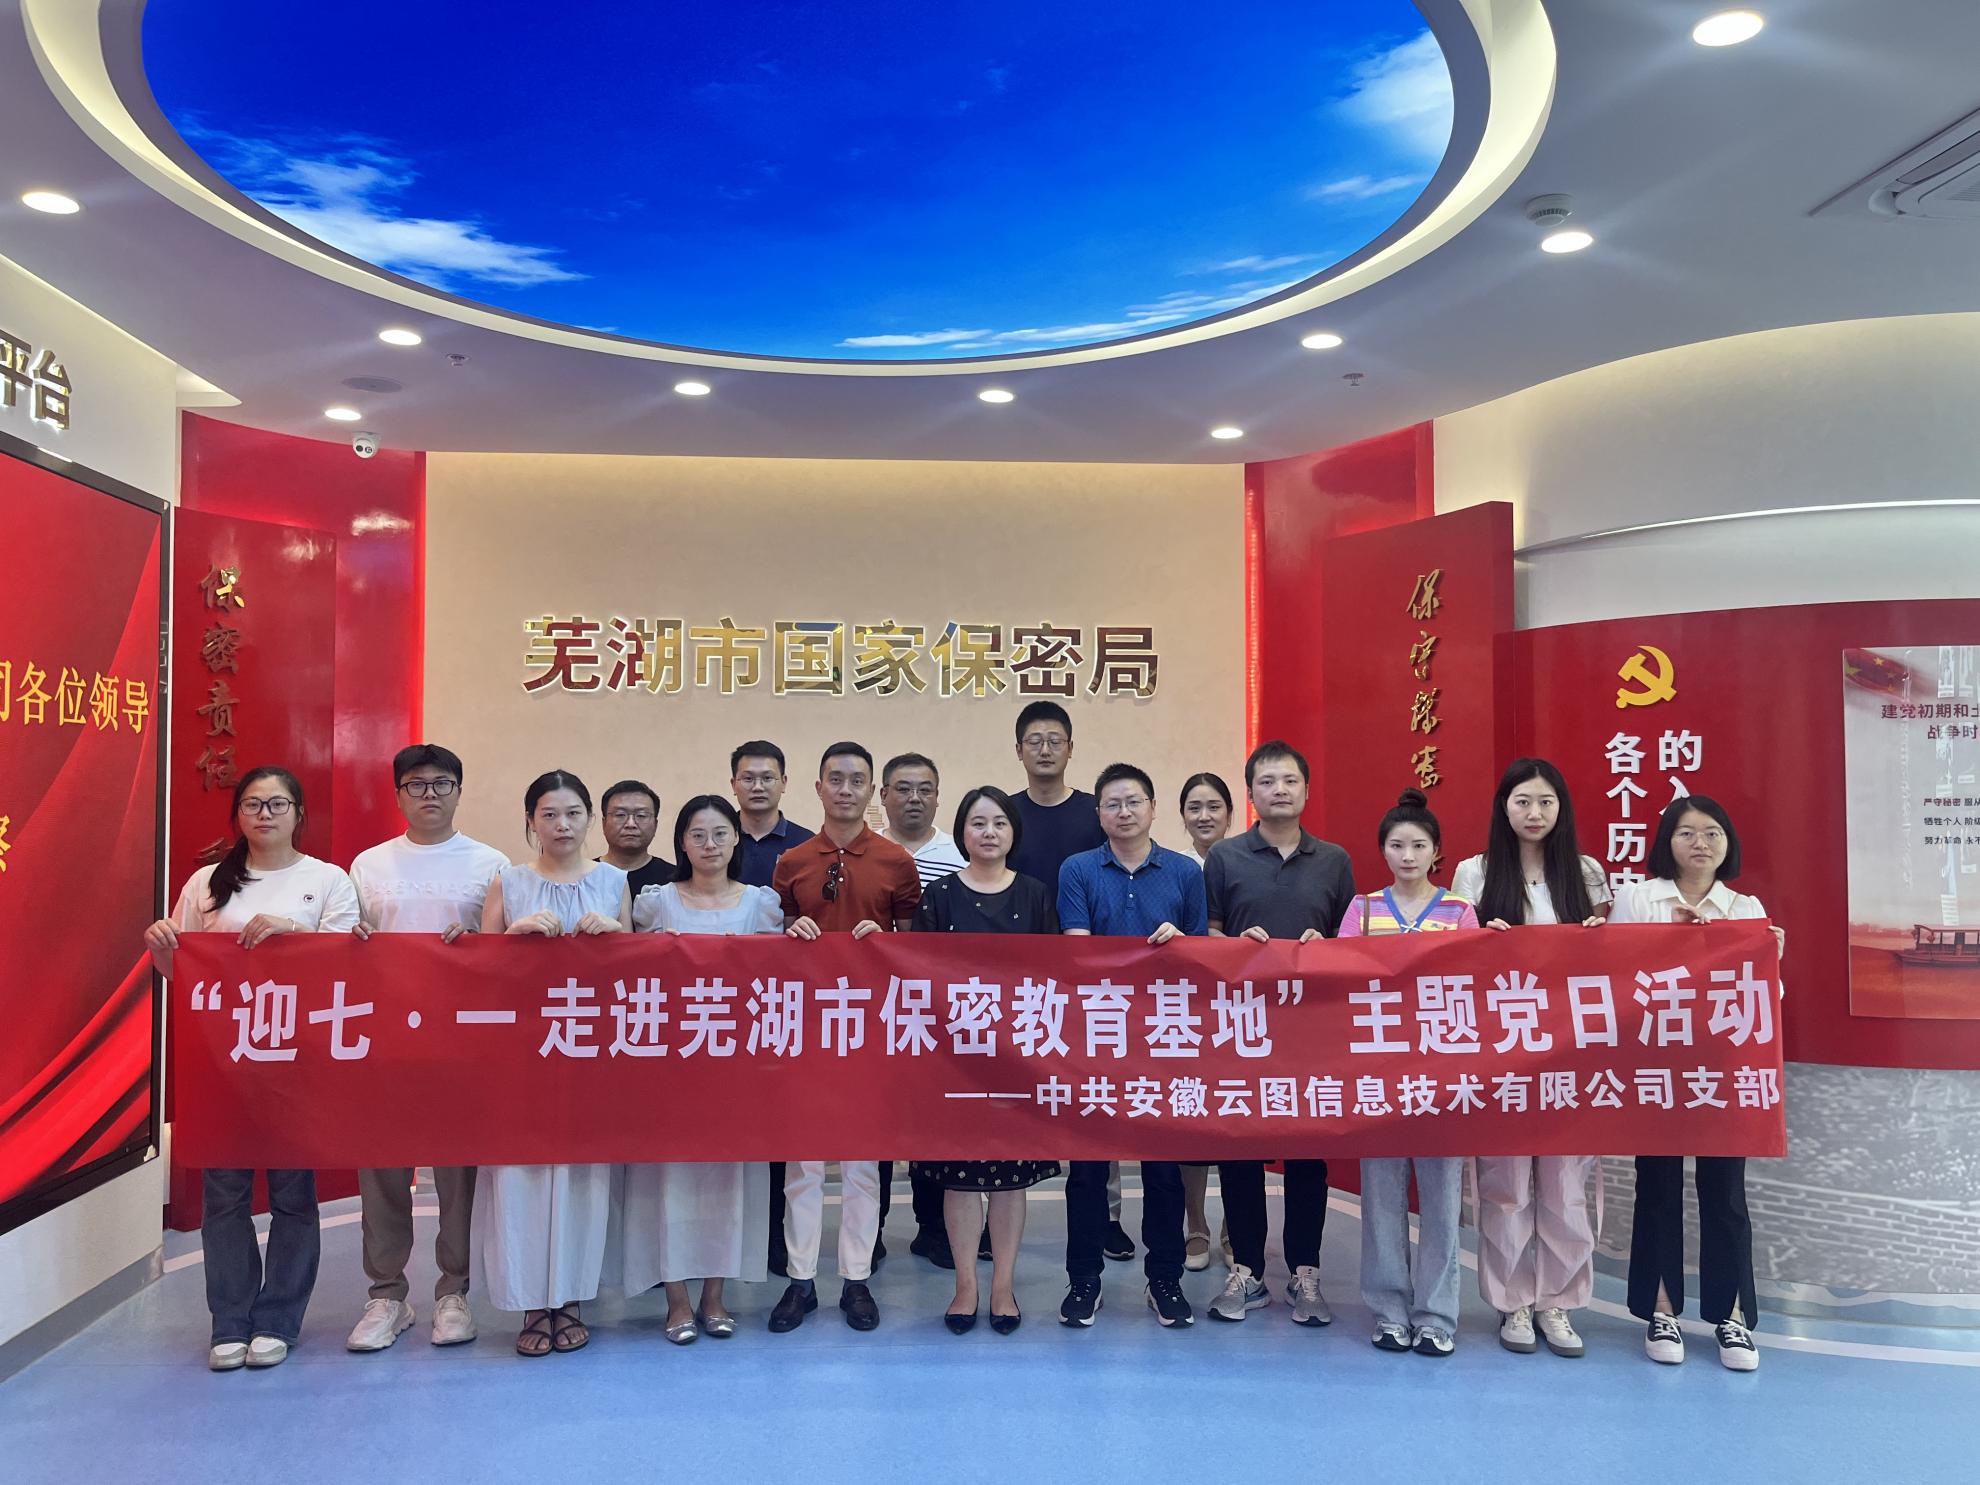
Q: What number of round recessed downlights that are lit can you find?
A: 9